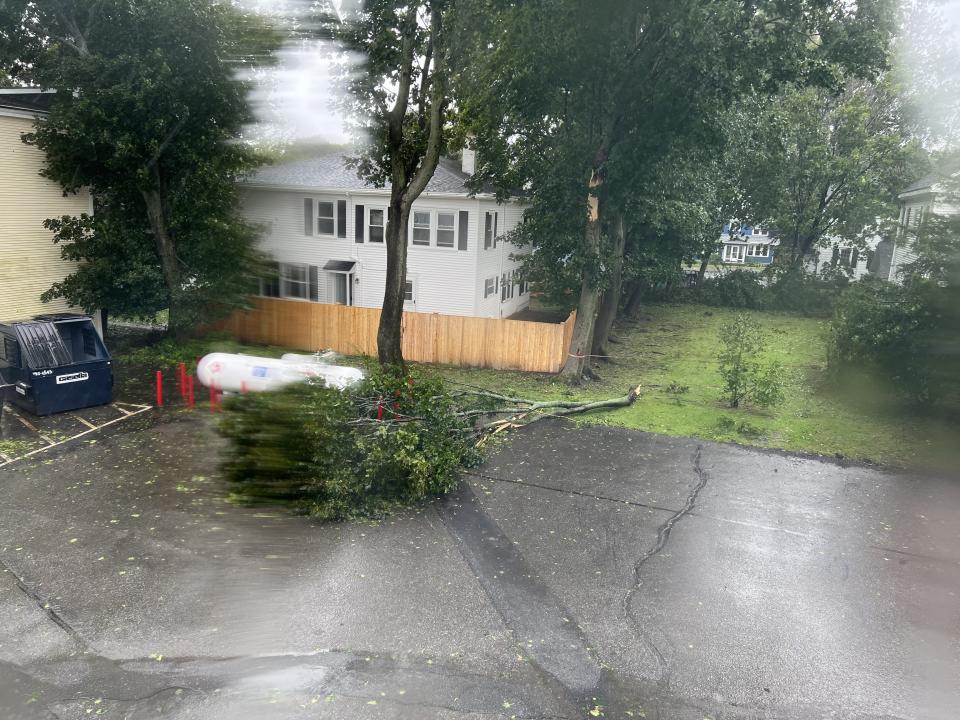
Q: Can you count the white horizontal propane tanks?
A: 2